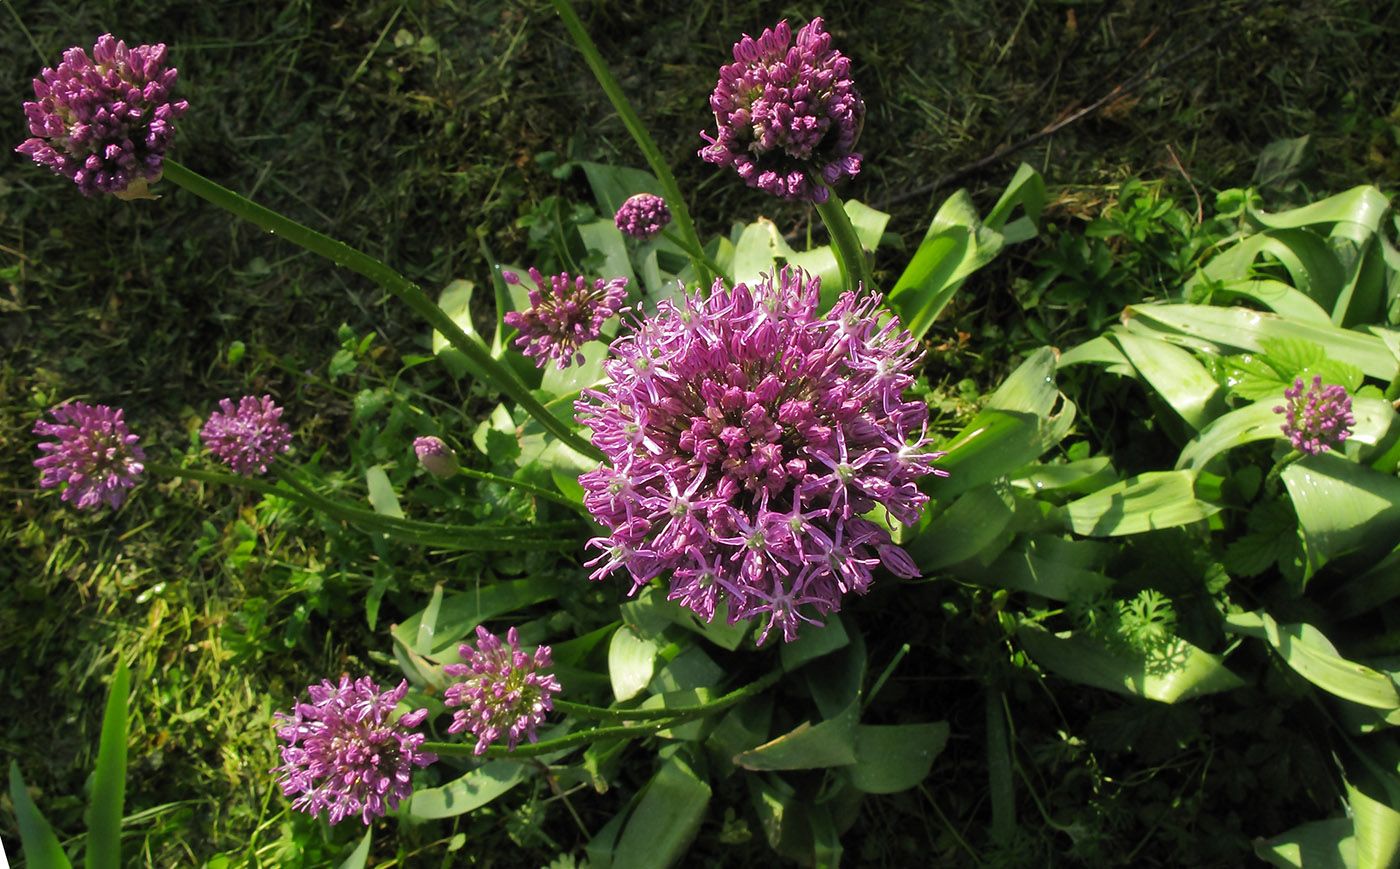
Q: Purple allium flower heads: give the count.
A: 11